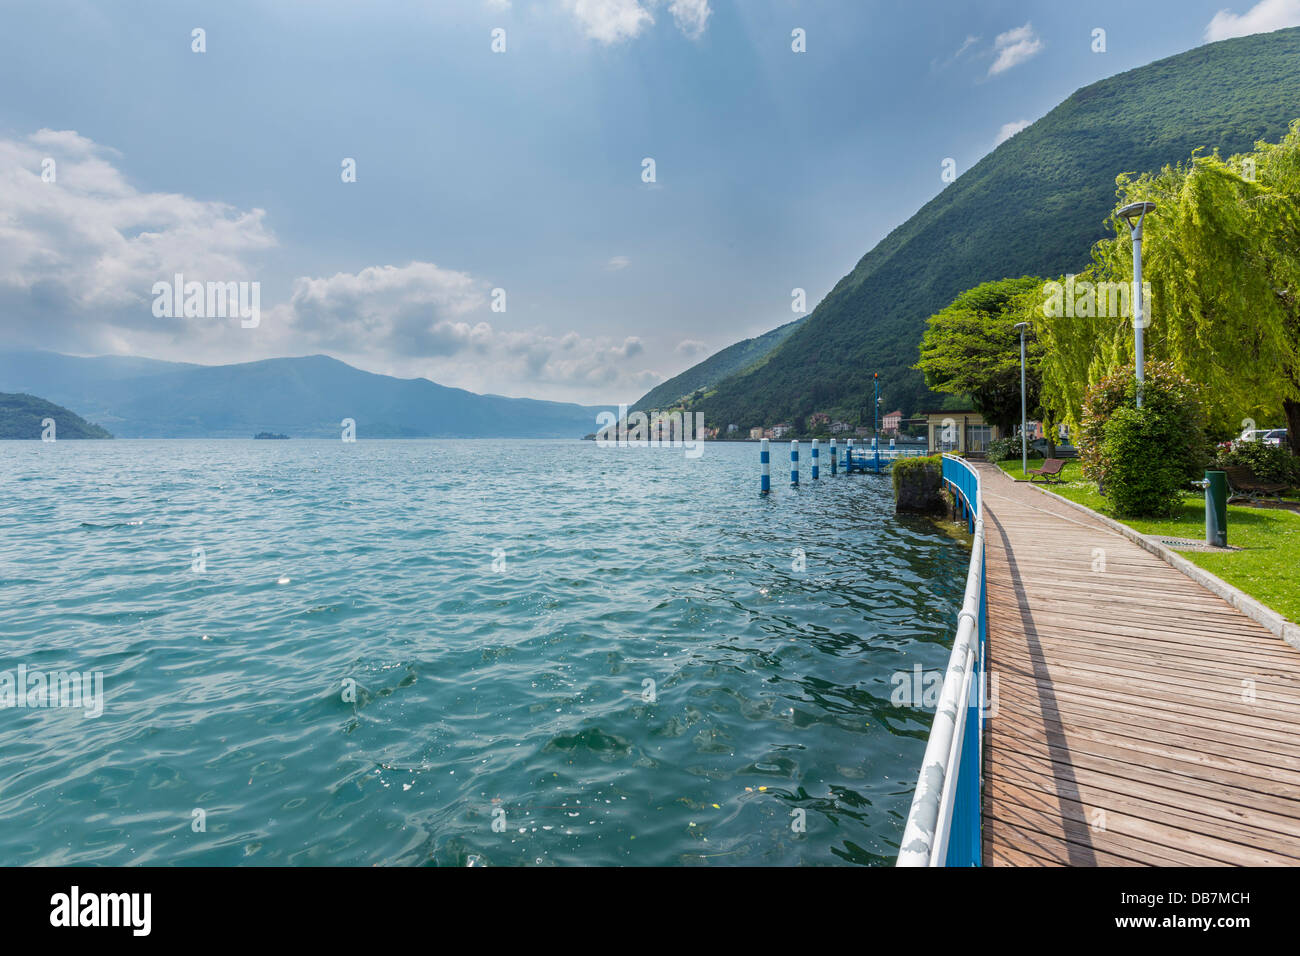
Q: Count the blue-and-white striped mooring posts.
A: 7